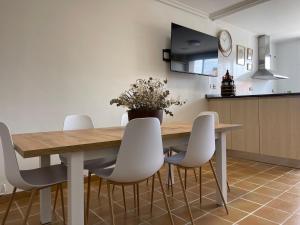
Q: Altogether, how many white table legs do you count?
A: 4